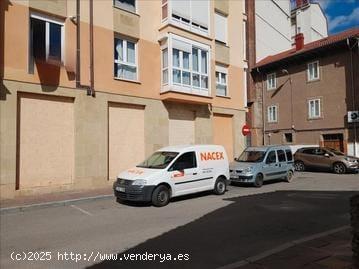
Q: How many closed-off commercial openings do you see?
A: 4